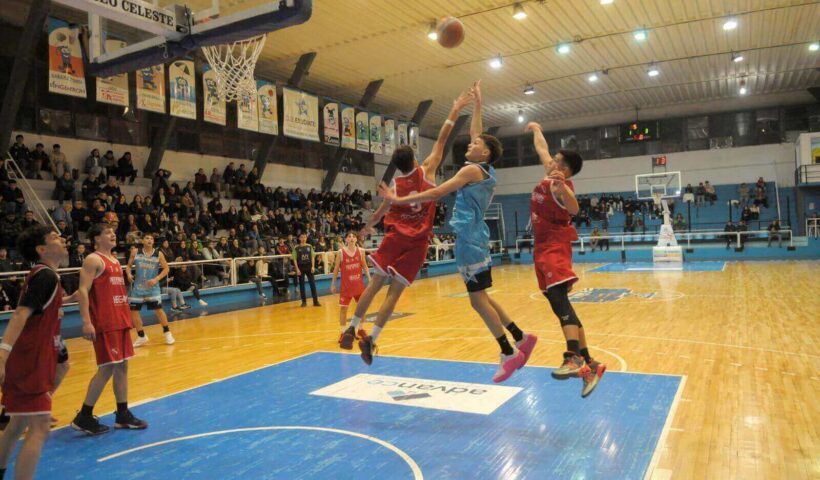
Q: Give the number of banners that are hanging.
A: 15